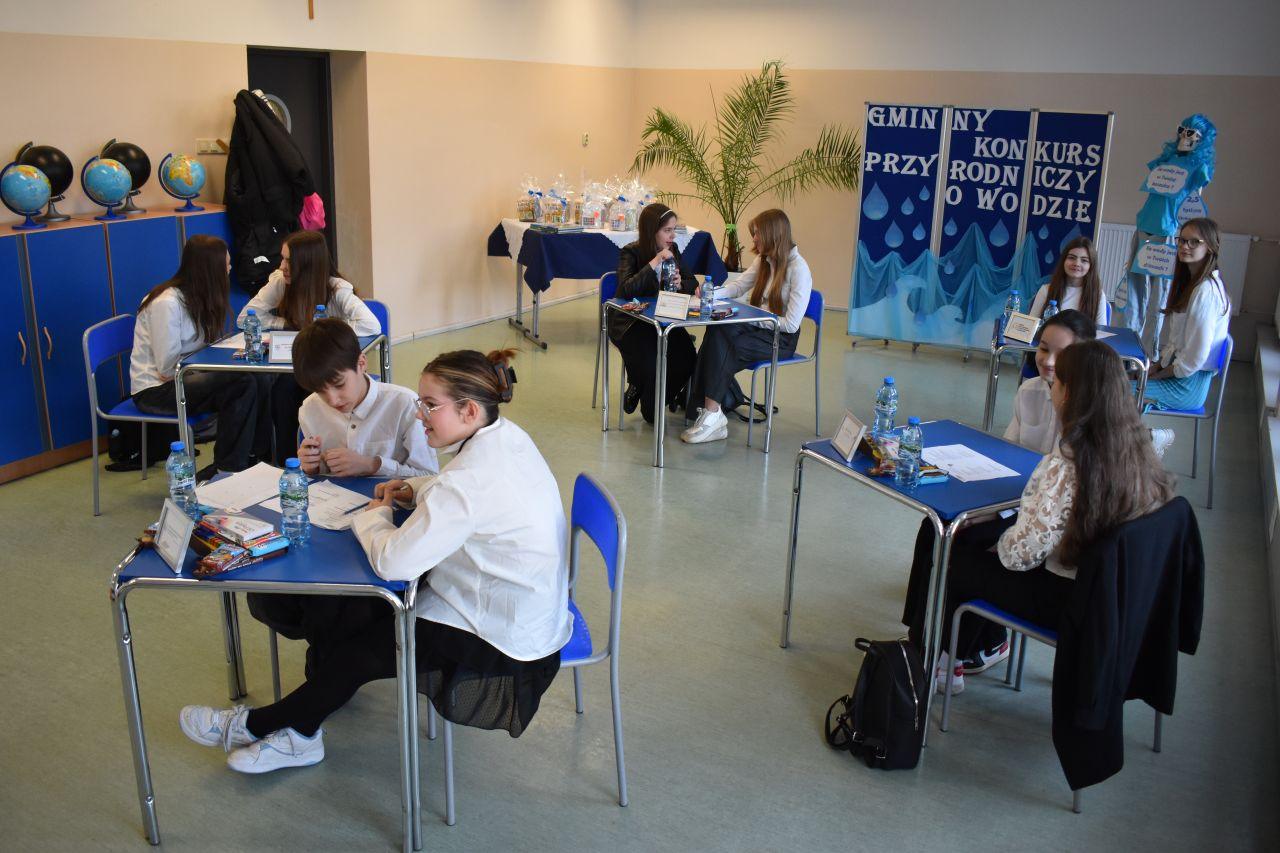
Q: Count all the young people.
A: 10